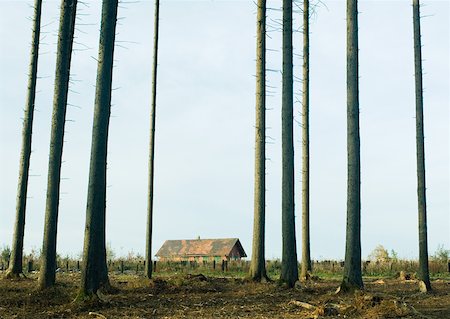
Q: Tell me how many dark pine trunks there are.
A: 9